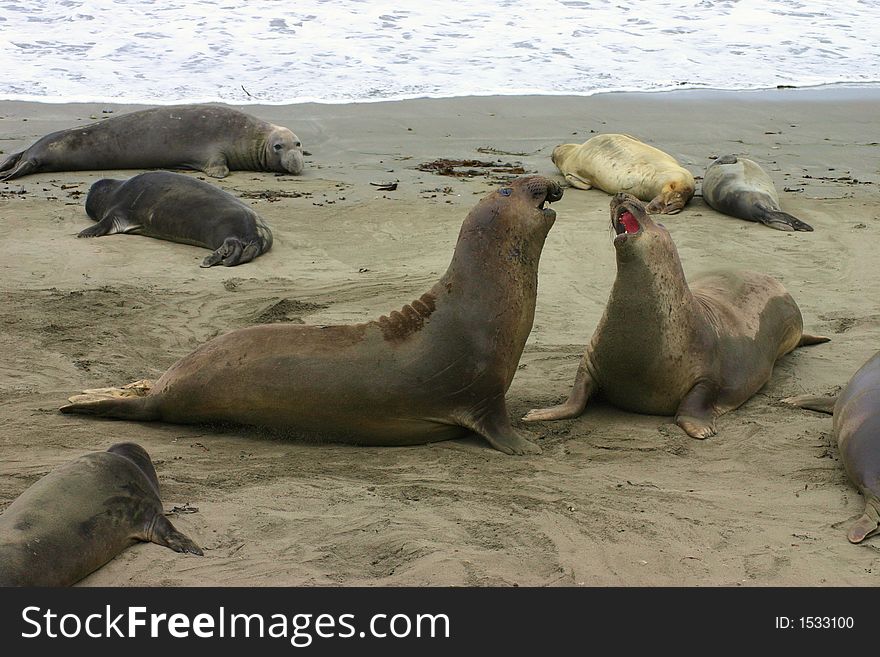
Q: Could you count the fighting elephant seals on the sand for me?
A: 2